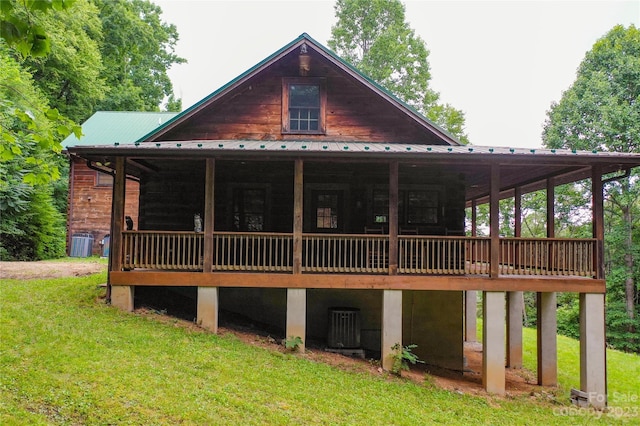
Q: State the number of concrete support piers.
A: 9